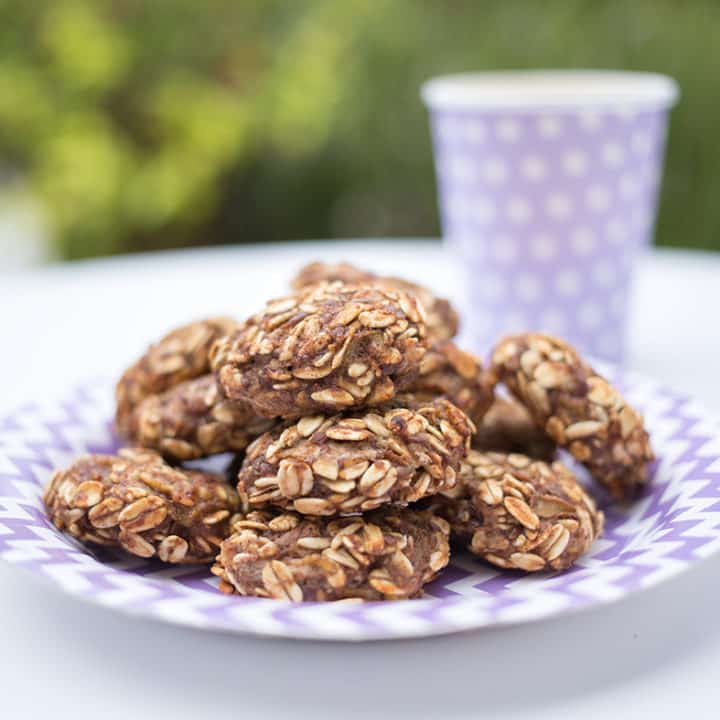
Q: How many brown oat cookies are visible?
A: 11